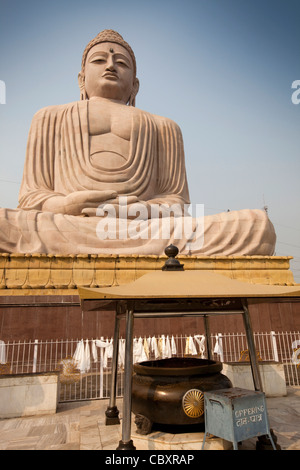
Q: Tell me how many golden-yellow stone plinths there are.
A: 1